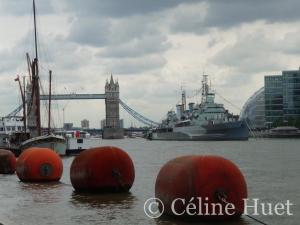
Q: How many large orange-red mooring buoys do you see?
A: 4